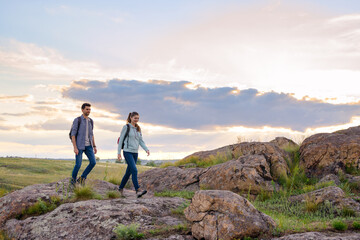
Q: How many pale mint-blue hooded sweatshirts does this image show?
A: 1